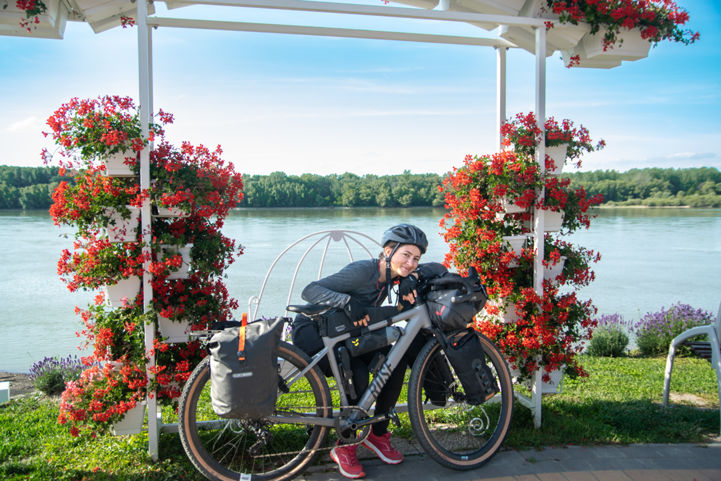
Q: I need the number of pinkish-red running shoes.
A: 2